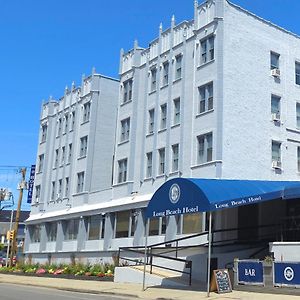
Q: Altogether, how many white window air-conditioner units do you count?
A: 3